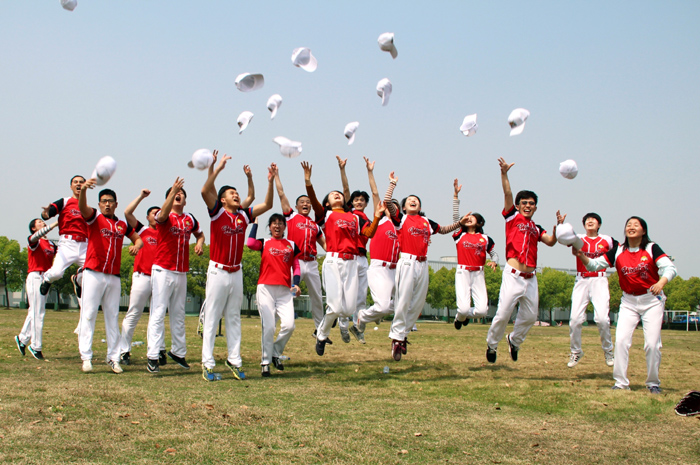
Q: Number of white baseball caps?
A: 15